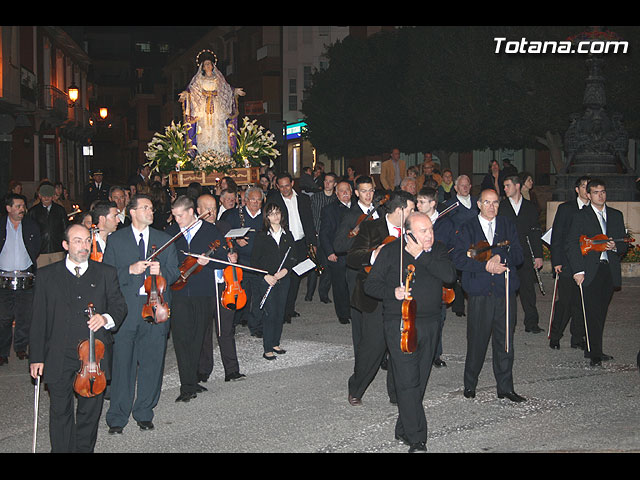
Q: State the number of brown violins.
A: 11